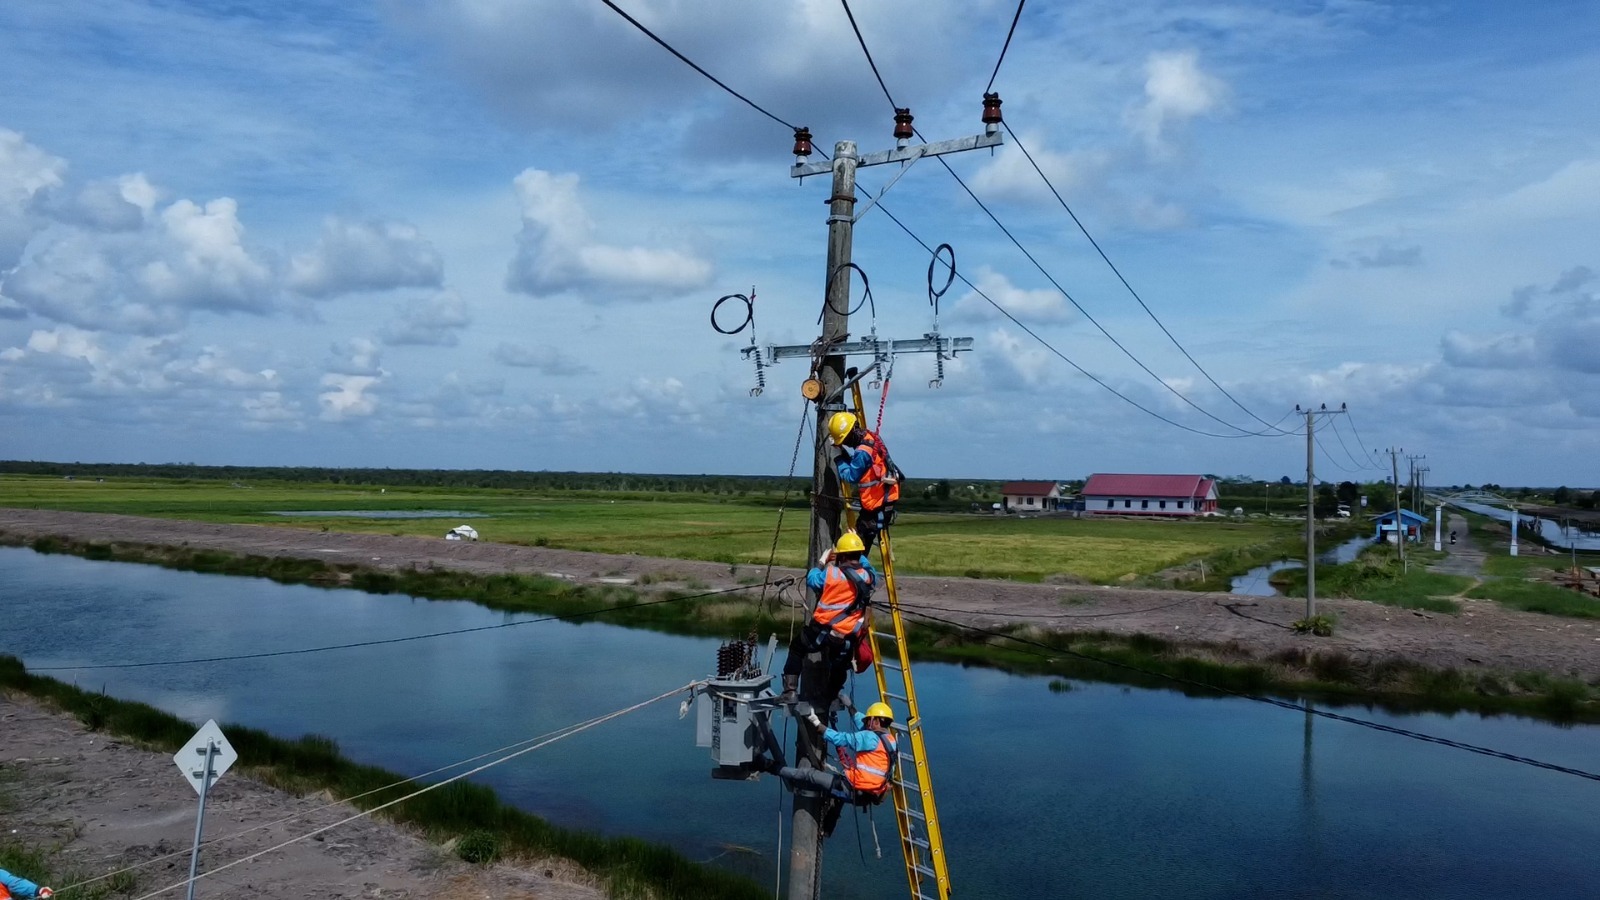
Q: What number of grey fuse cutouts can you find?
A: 3